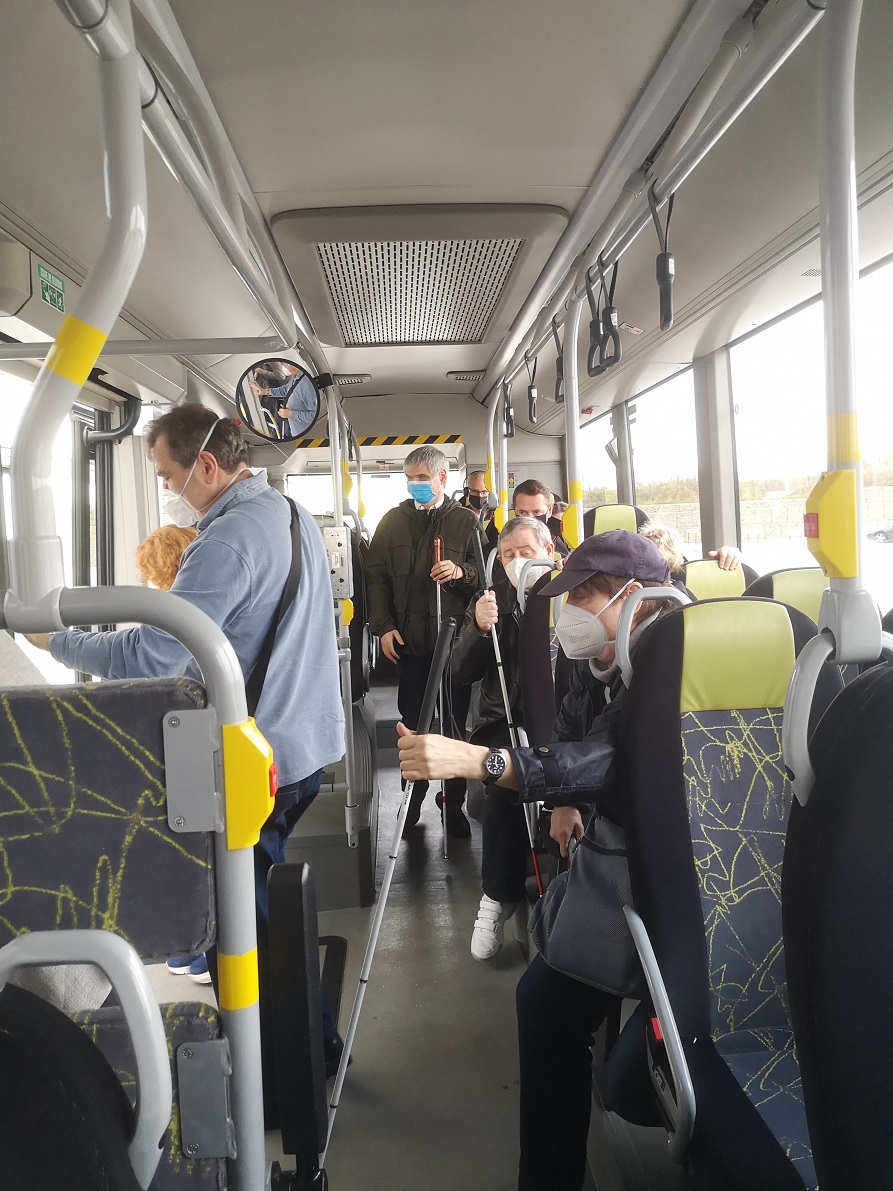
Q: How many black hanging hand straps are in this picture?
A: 6